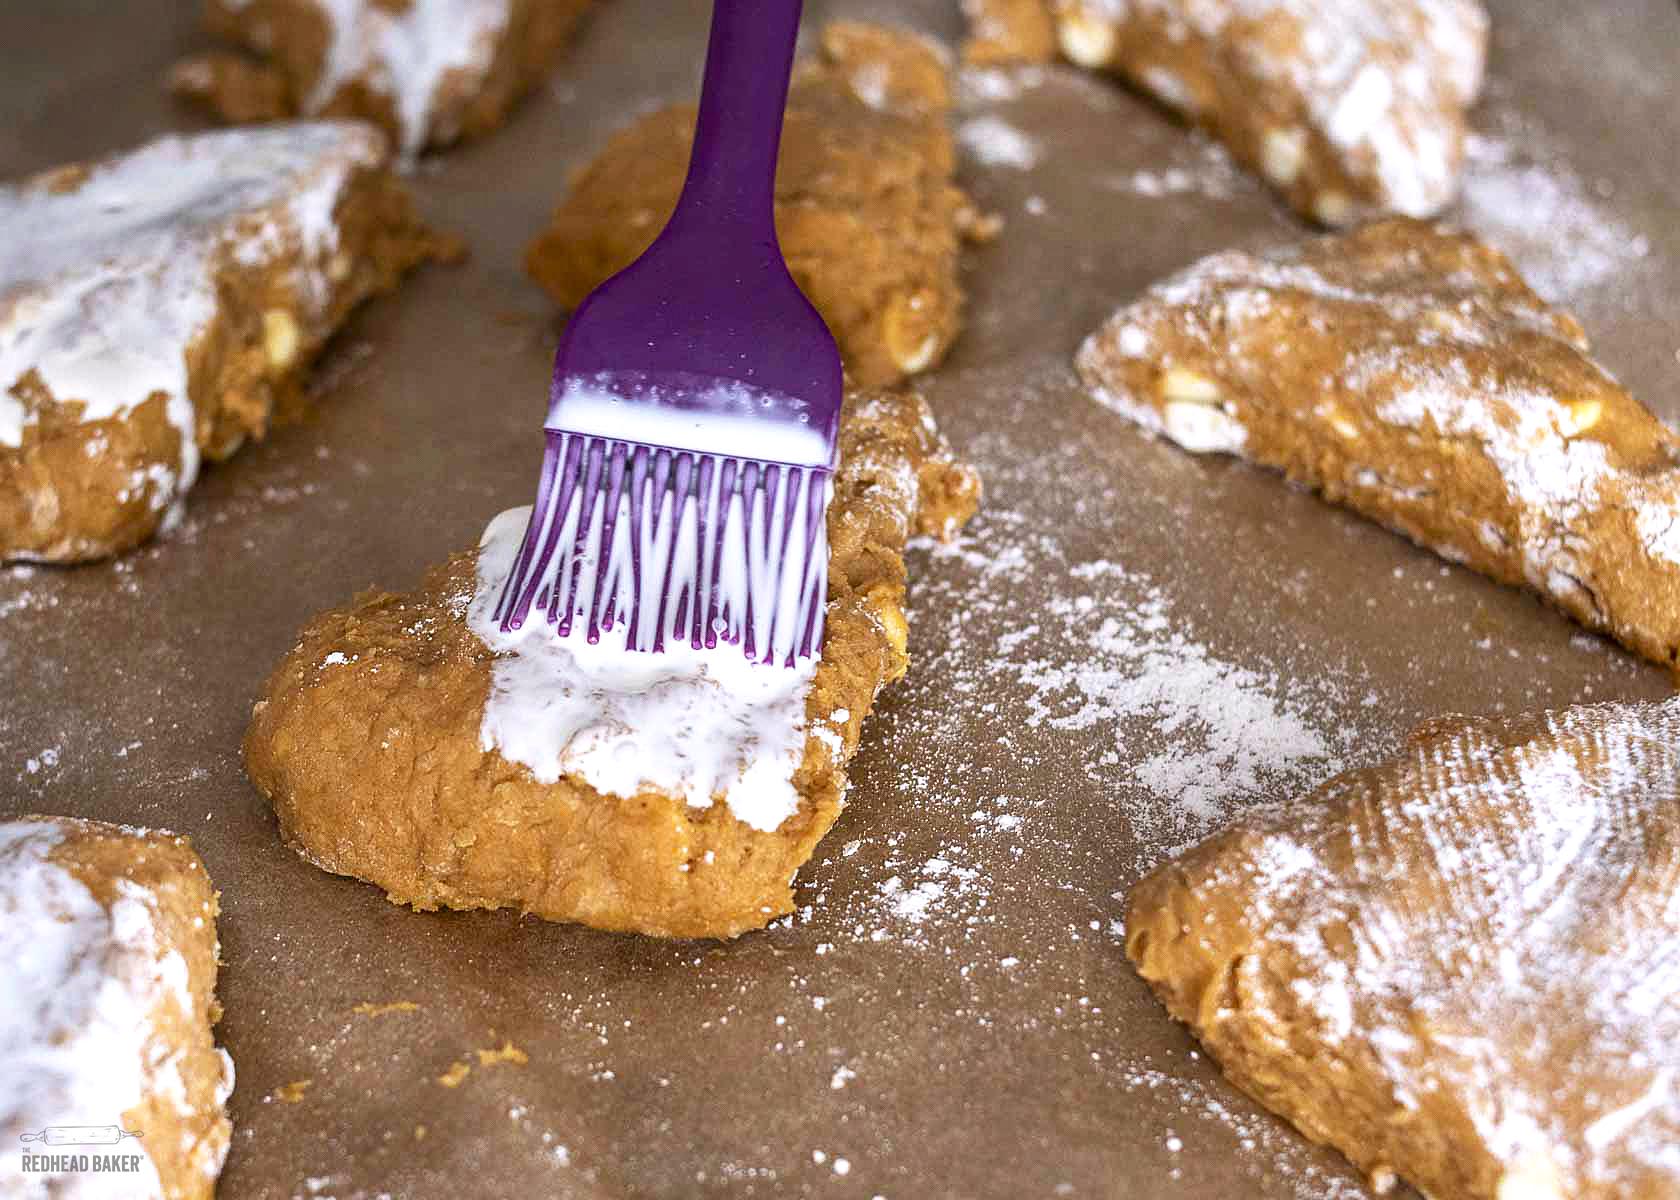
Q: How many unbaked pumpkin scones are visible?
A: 8